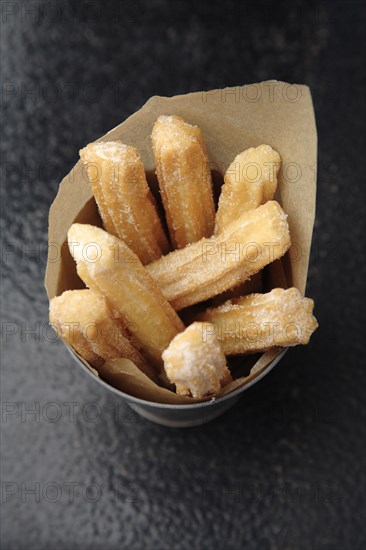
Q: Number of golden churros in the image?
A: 8